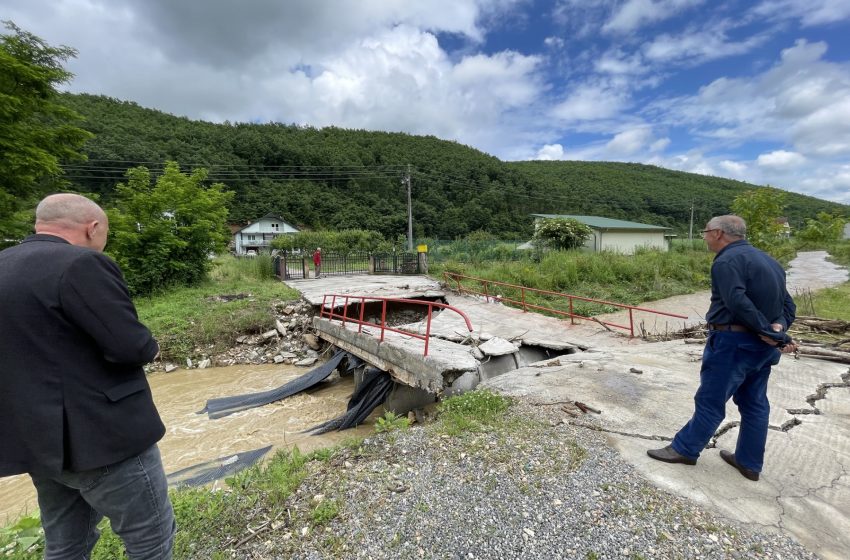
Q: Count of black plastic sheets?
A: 3